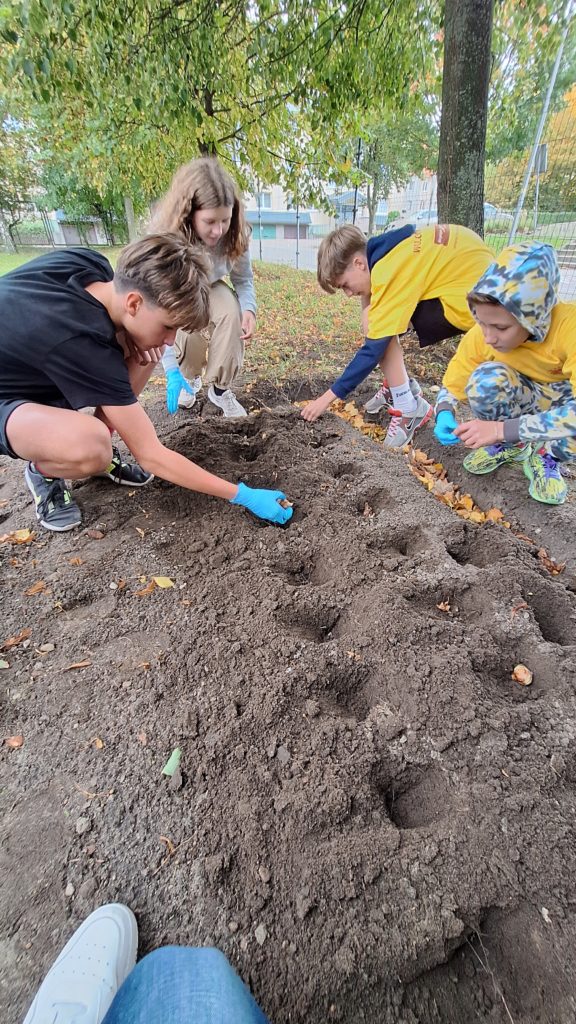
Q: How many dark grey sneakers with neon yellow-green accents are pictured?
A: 2